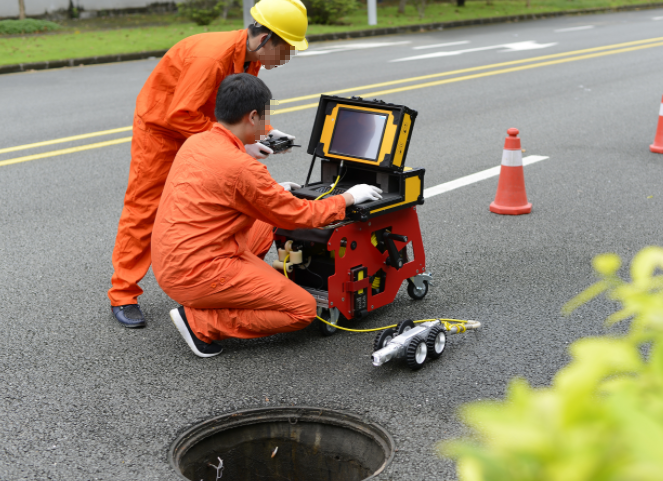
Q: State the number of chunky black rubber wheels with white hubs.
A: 4